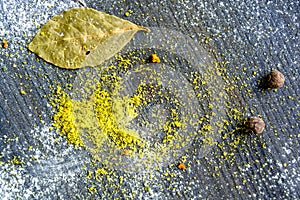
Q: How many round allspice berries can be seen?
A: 2